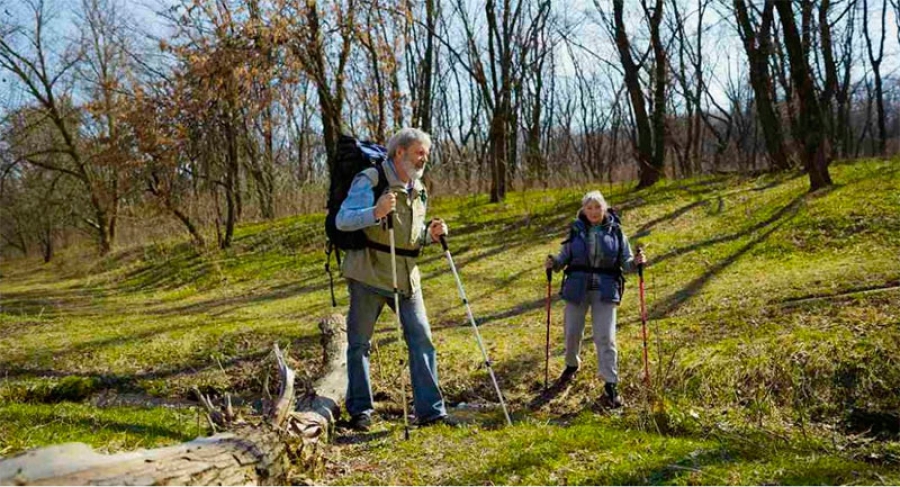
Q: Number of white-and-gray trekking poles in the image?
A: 2